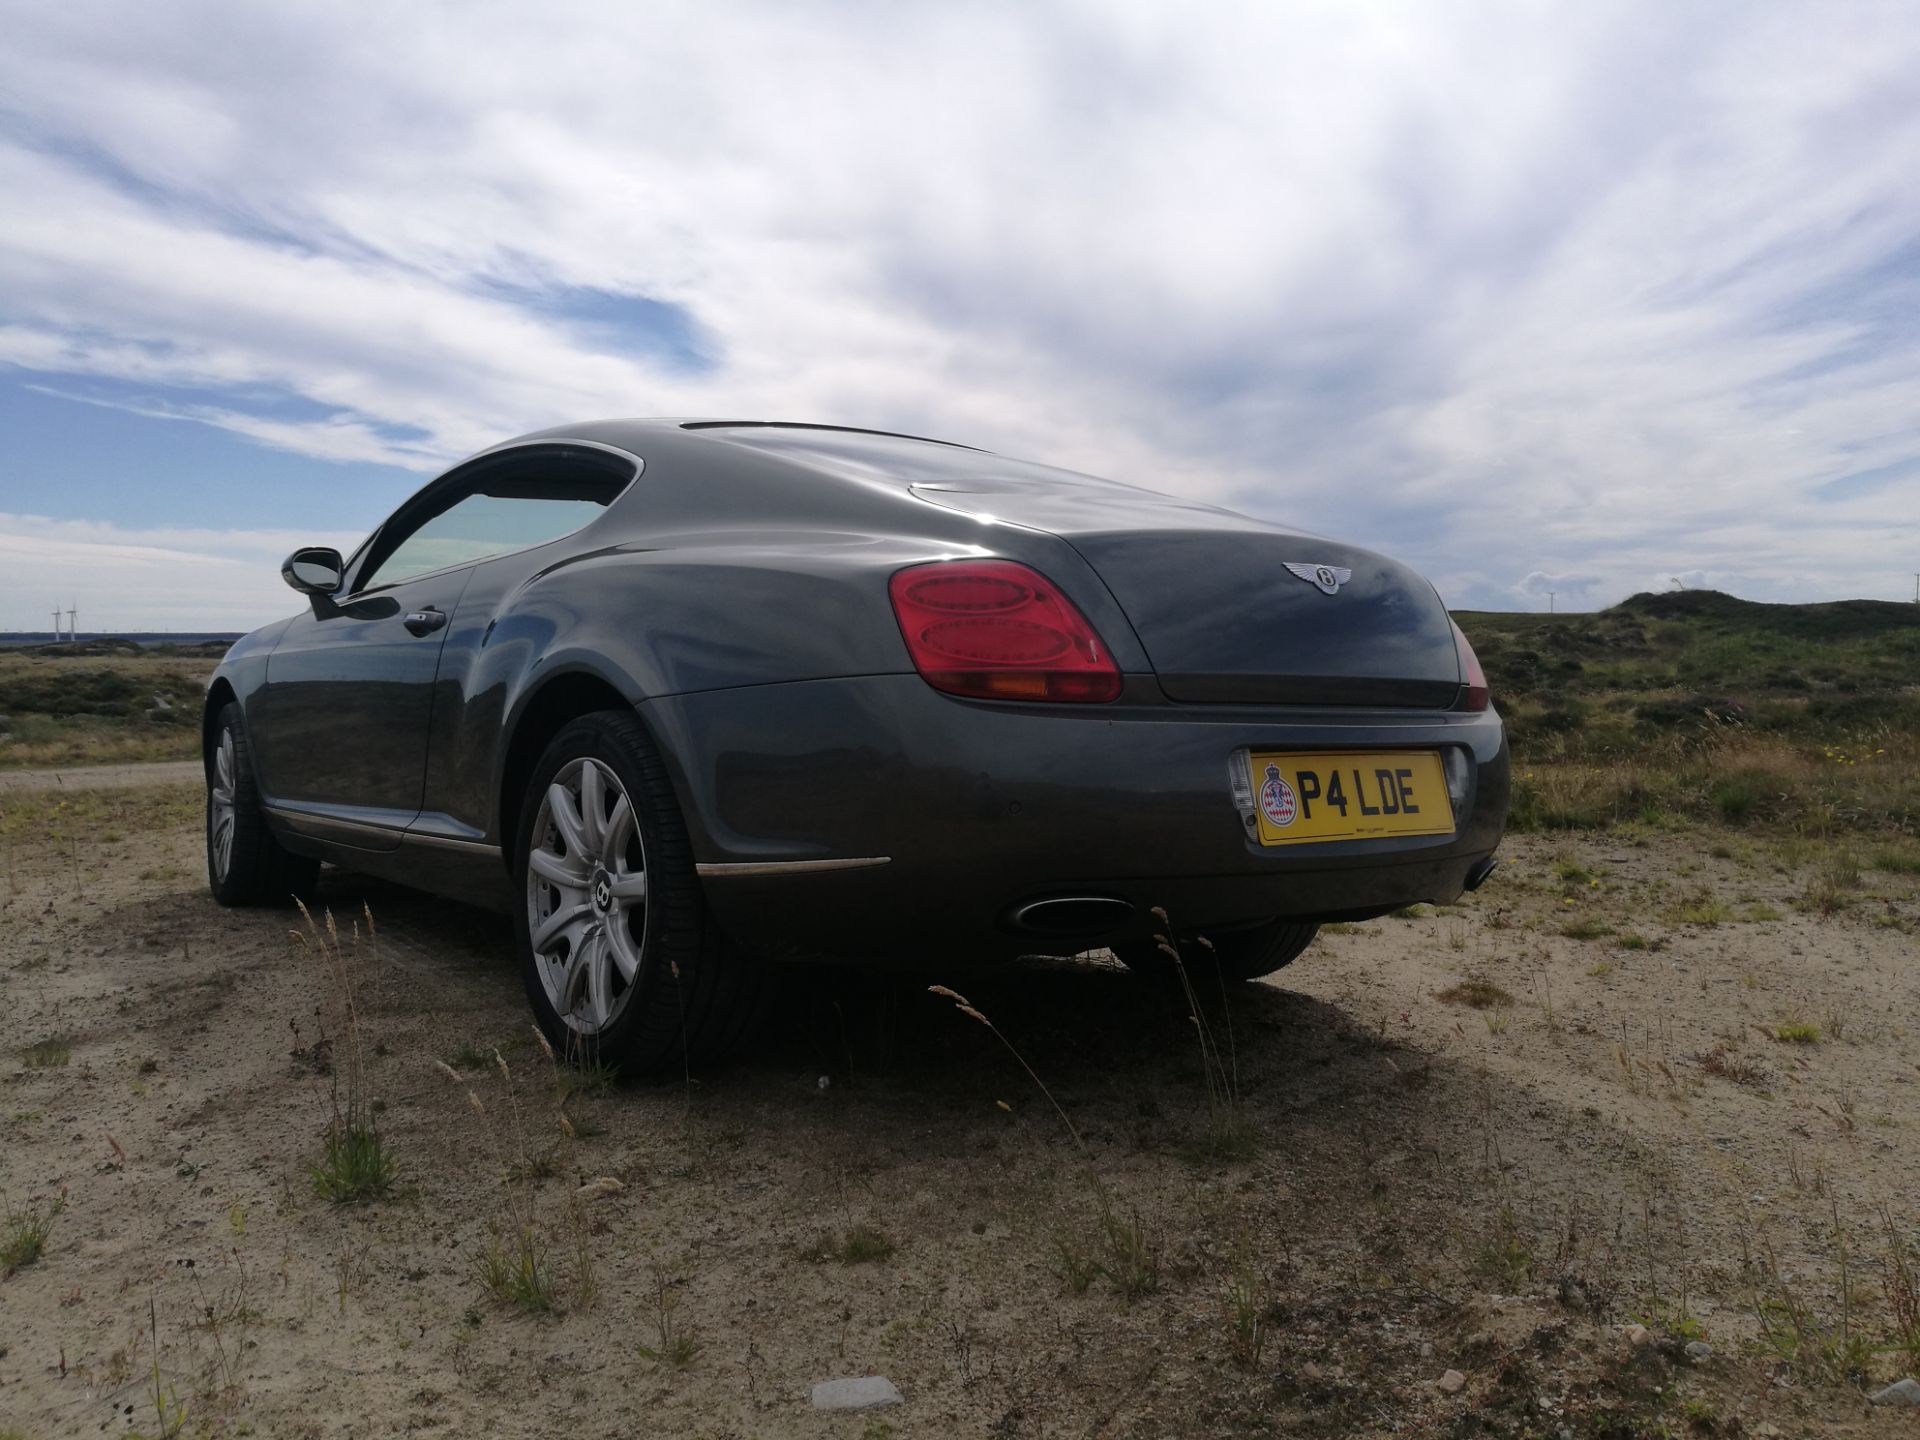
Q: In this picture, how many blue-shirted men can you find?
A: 0